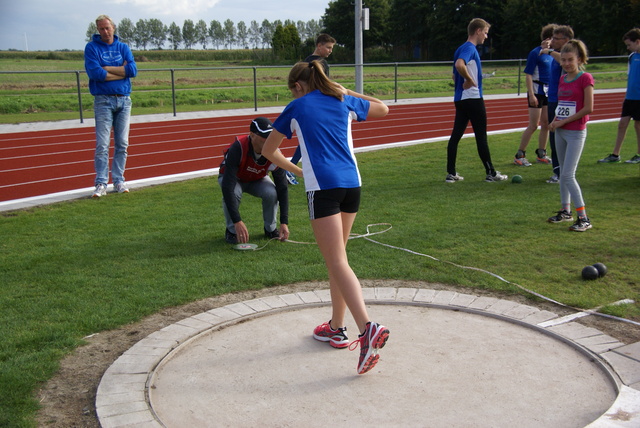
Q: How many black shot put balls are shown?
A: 2